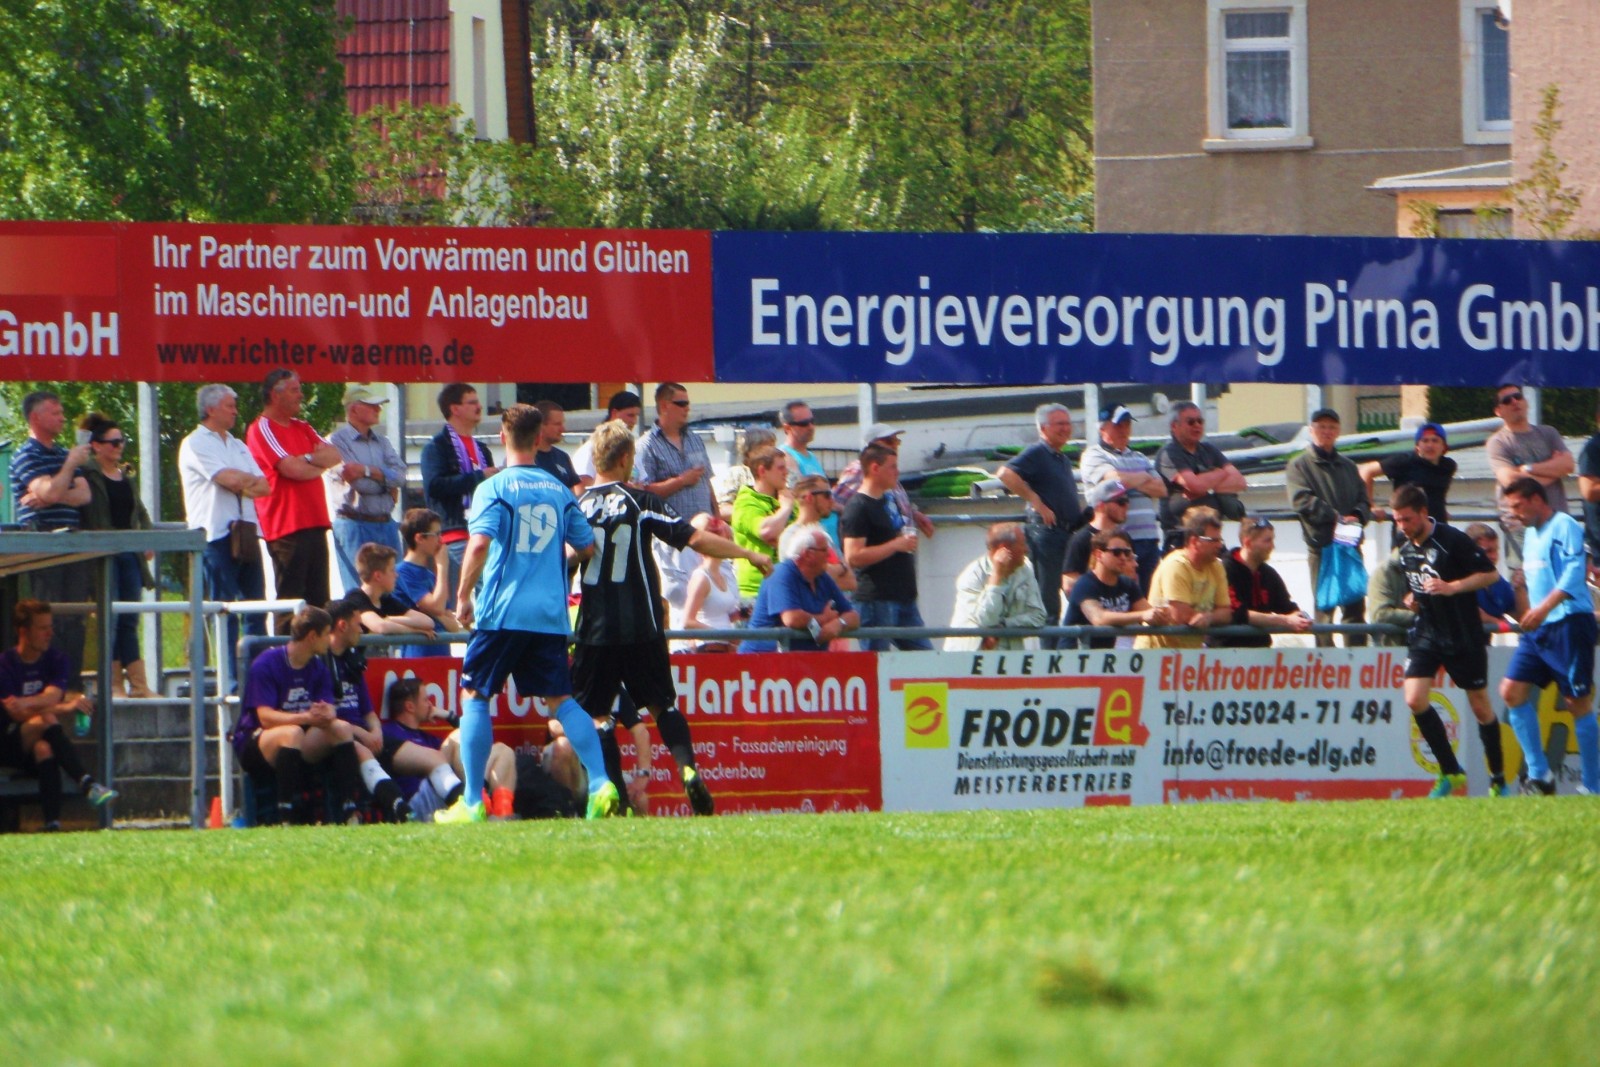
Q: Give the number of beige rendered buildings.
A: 1